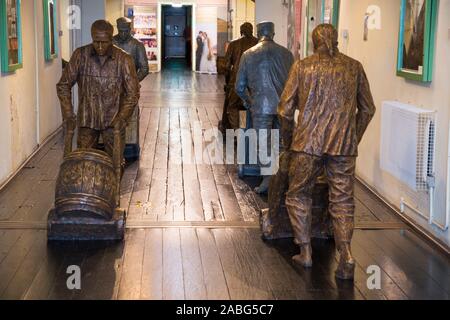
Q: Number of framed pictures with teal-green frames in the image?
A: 4